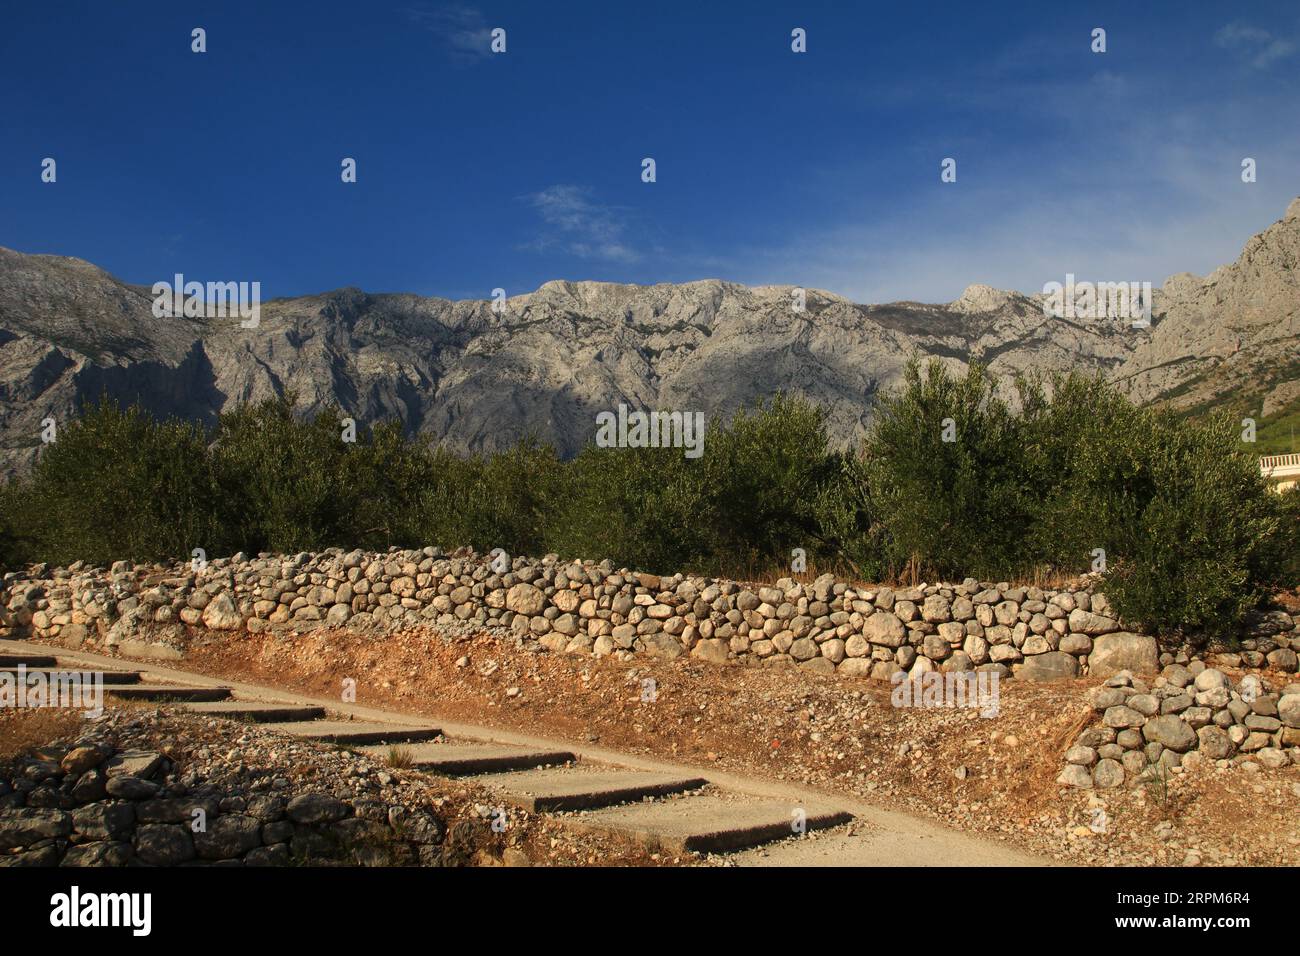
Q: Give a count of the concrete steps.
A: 8